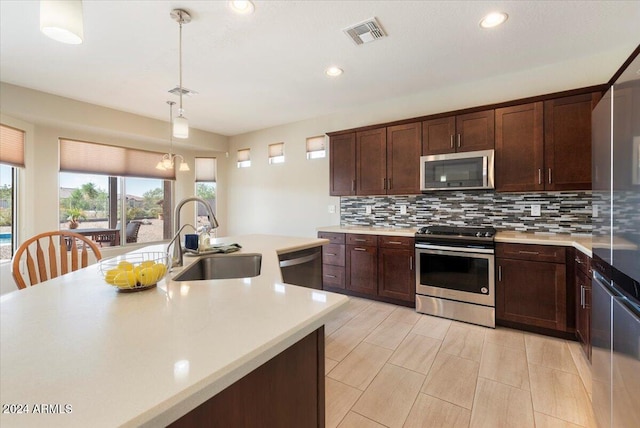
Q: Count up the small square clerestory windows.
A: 3